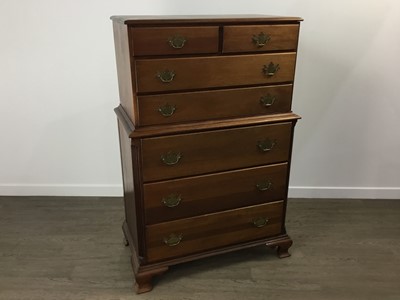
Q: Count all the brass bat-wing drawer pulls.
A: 12